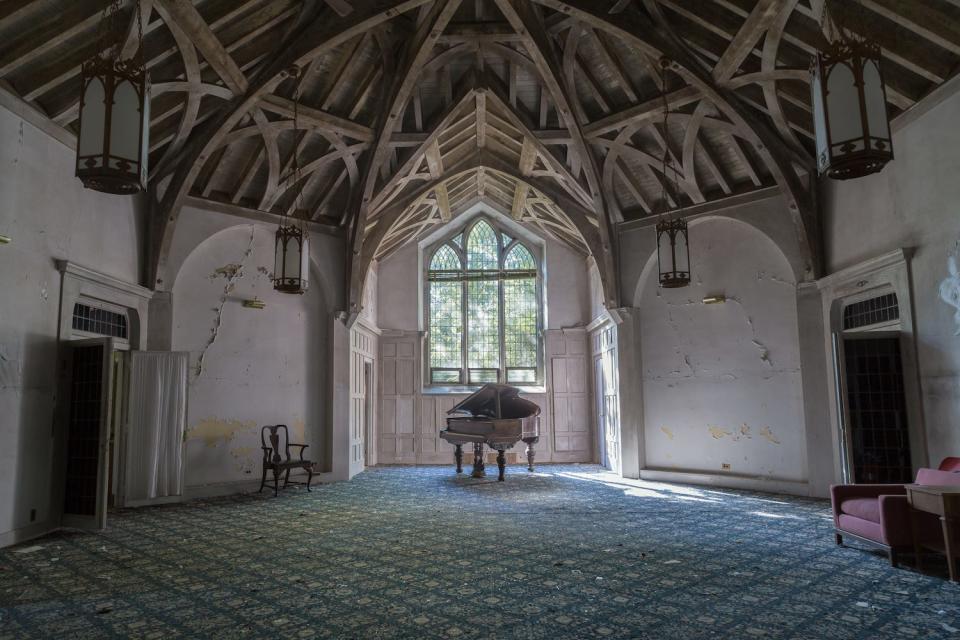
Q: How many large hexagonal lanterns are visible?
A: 4